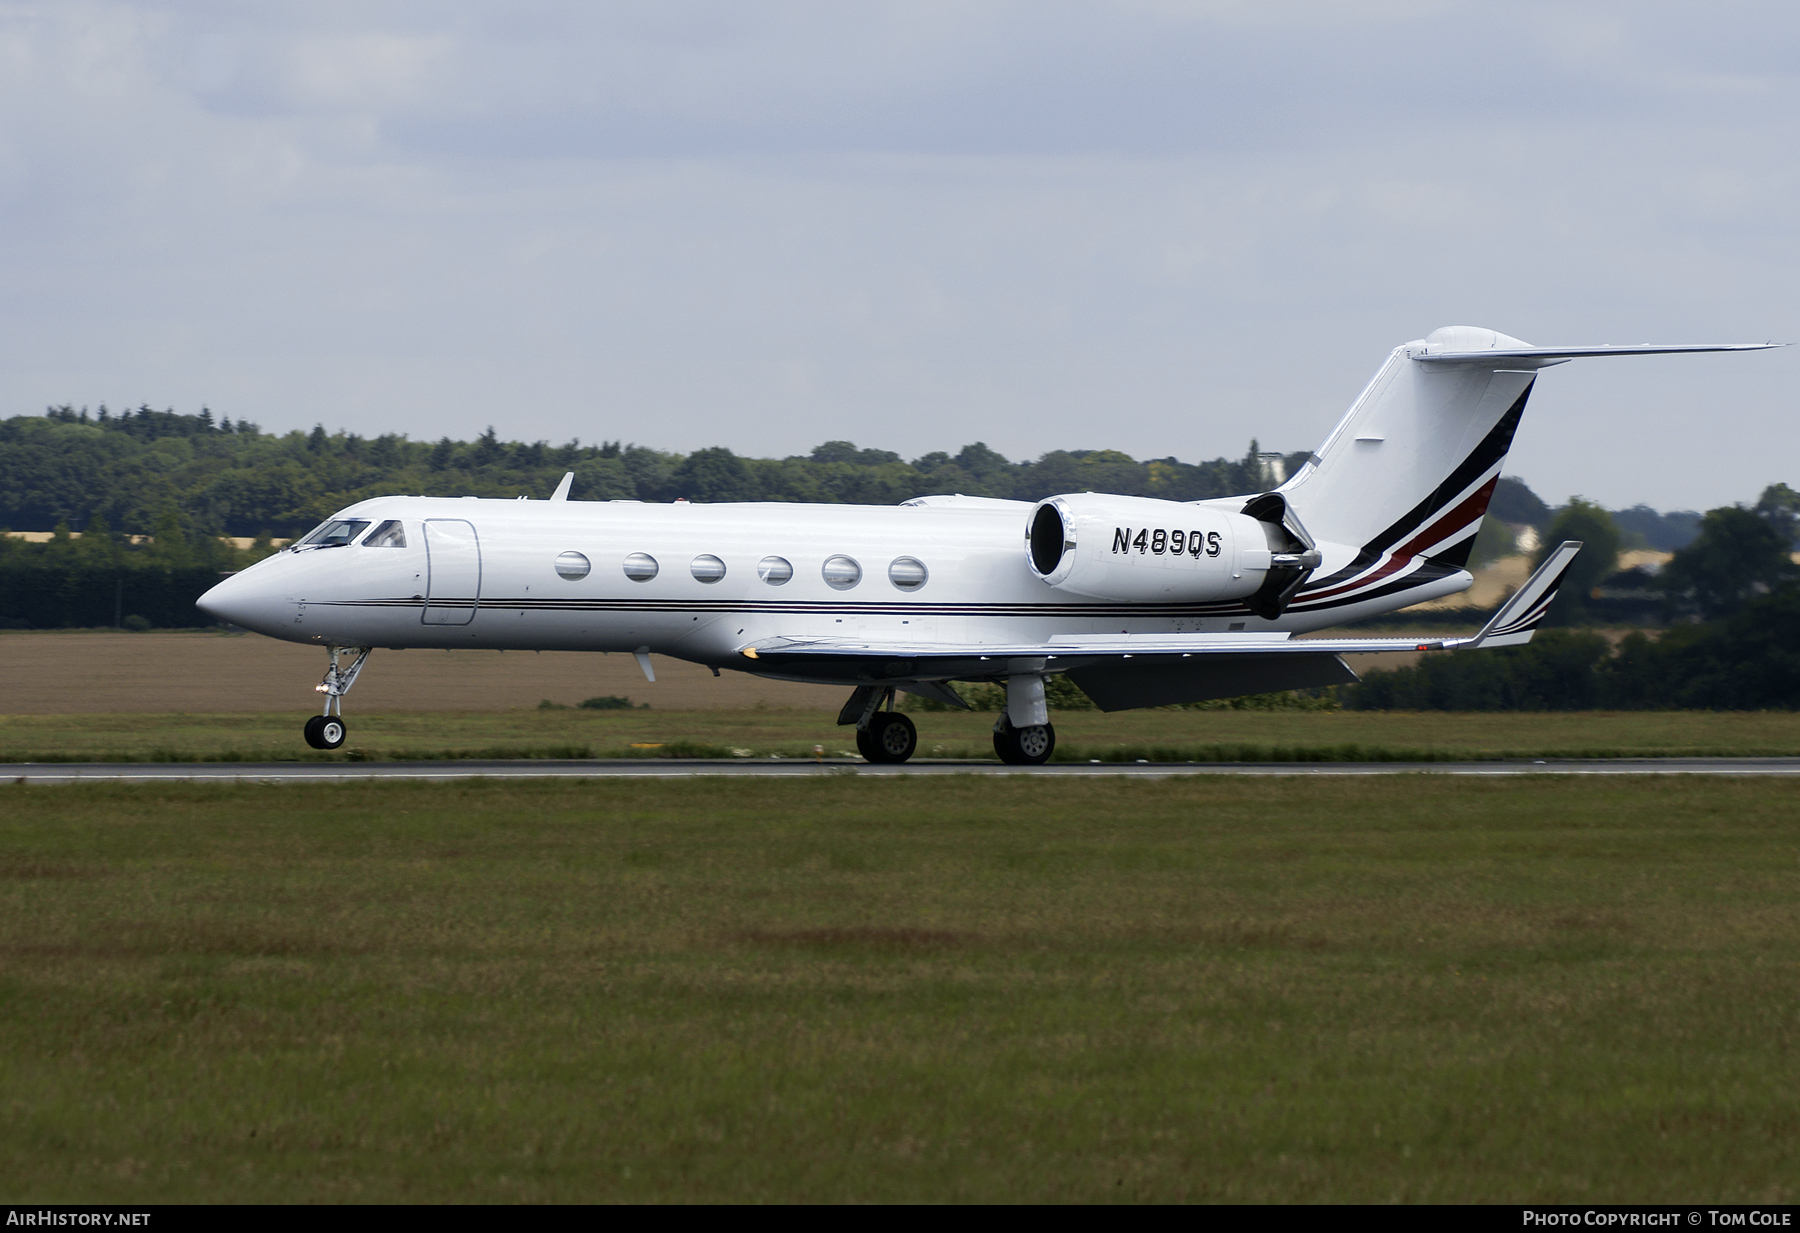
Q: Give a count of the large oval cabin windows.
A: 6